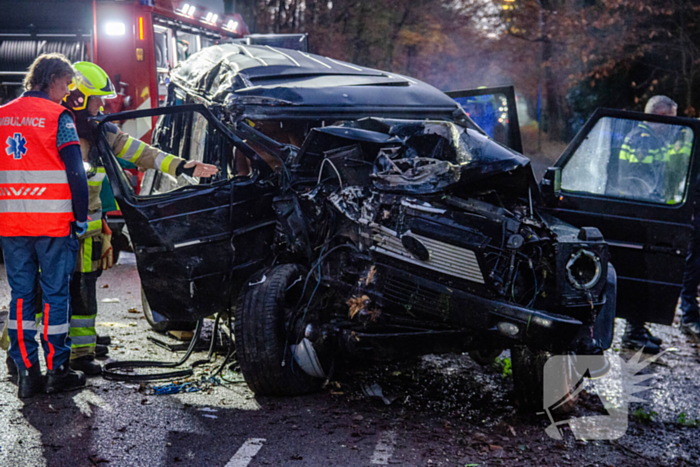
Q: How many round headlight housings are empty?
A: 1